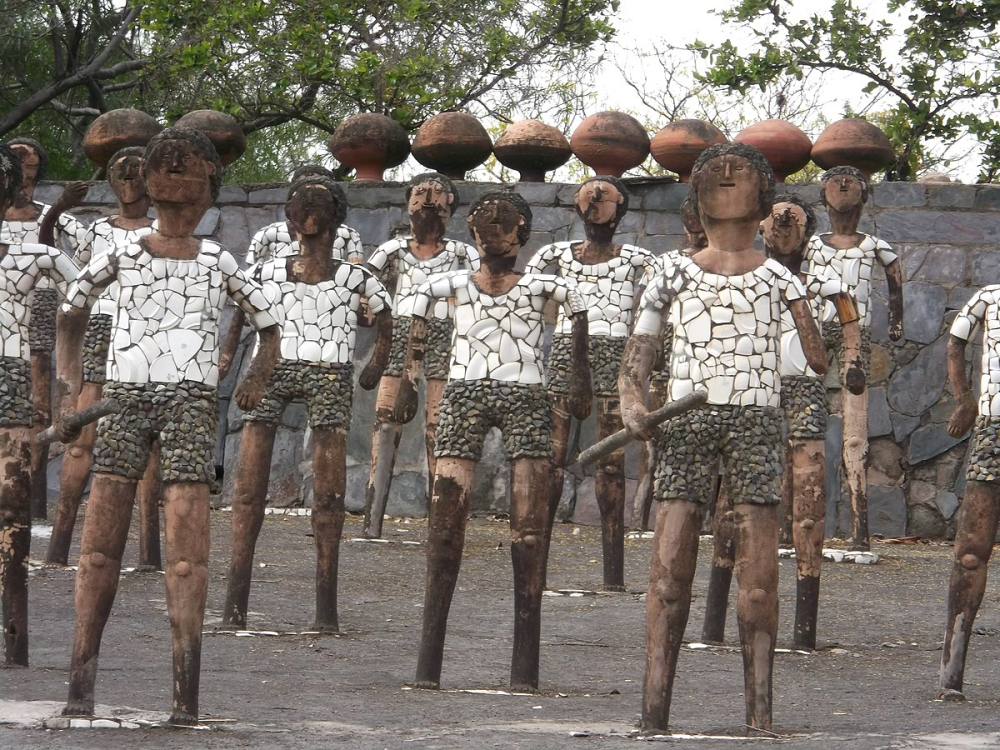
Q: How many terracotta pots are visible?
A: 9